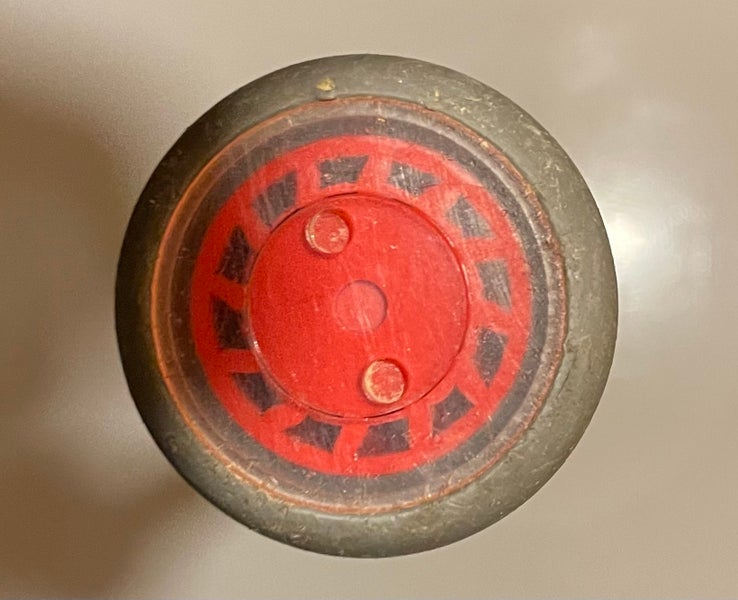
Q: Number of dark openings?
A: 12